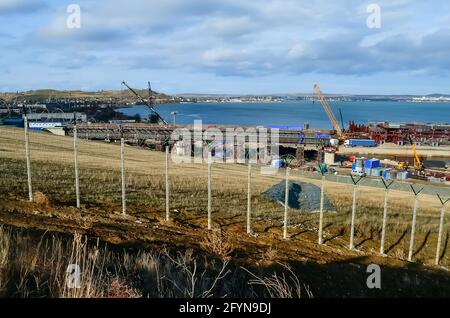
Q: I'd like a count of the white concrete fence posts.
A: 12